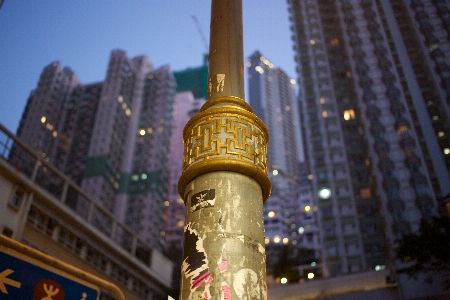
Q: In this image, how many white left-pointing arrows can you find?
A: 1